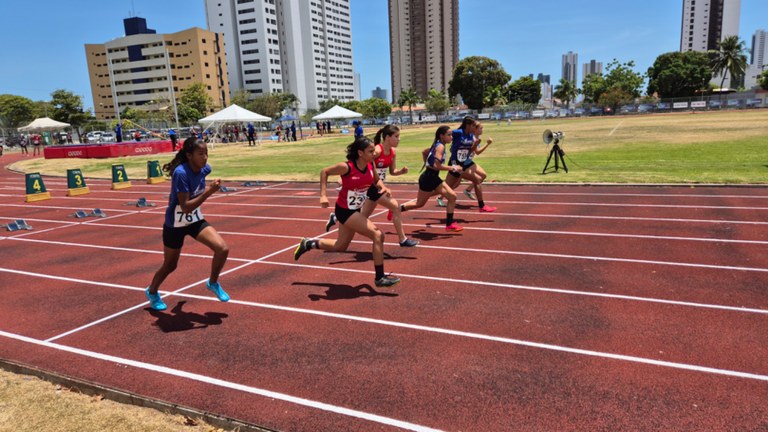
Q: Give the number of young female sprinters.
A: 6